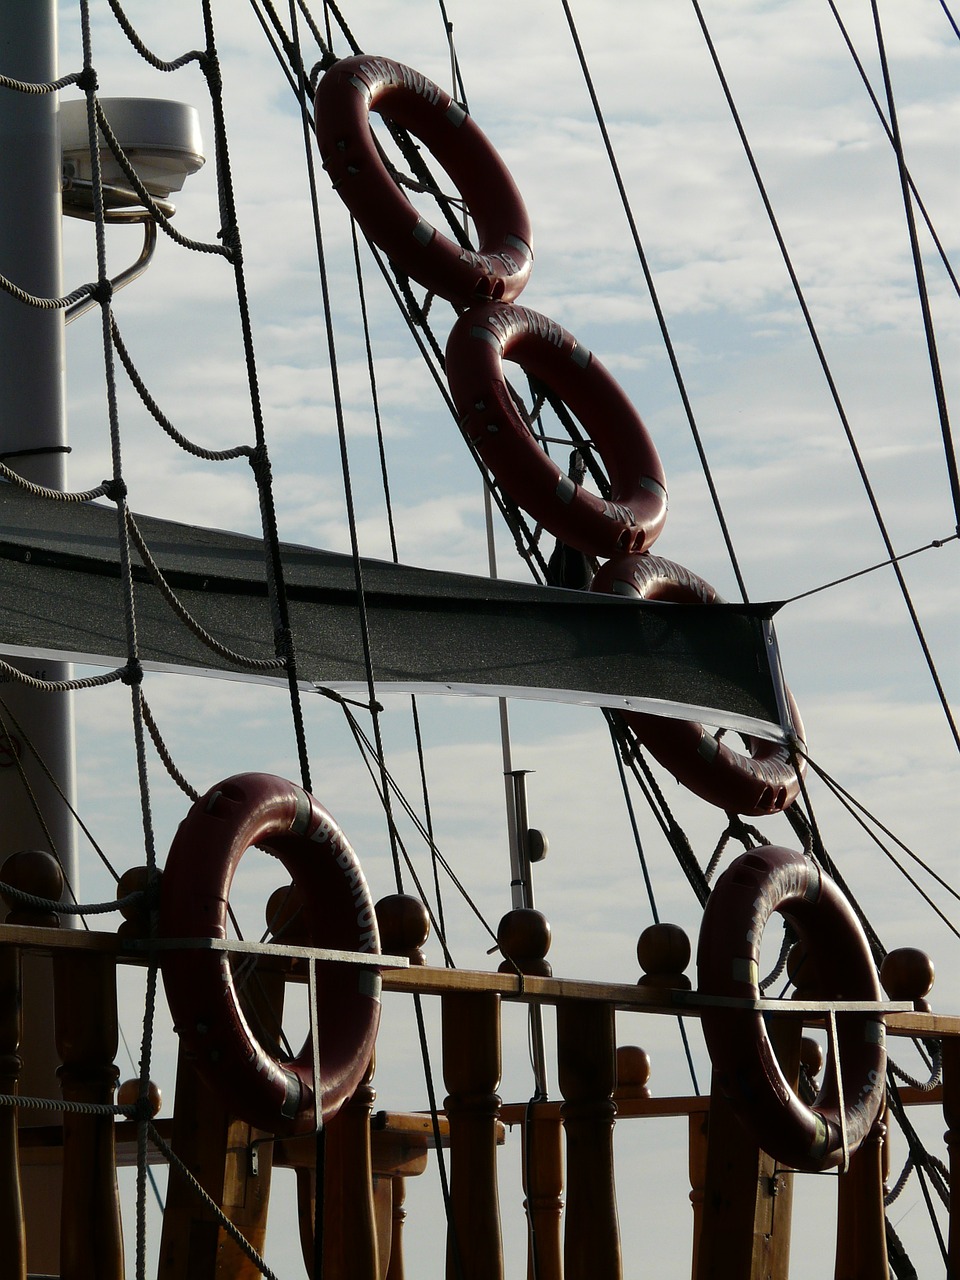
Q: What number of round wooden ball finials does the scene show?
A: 11